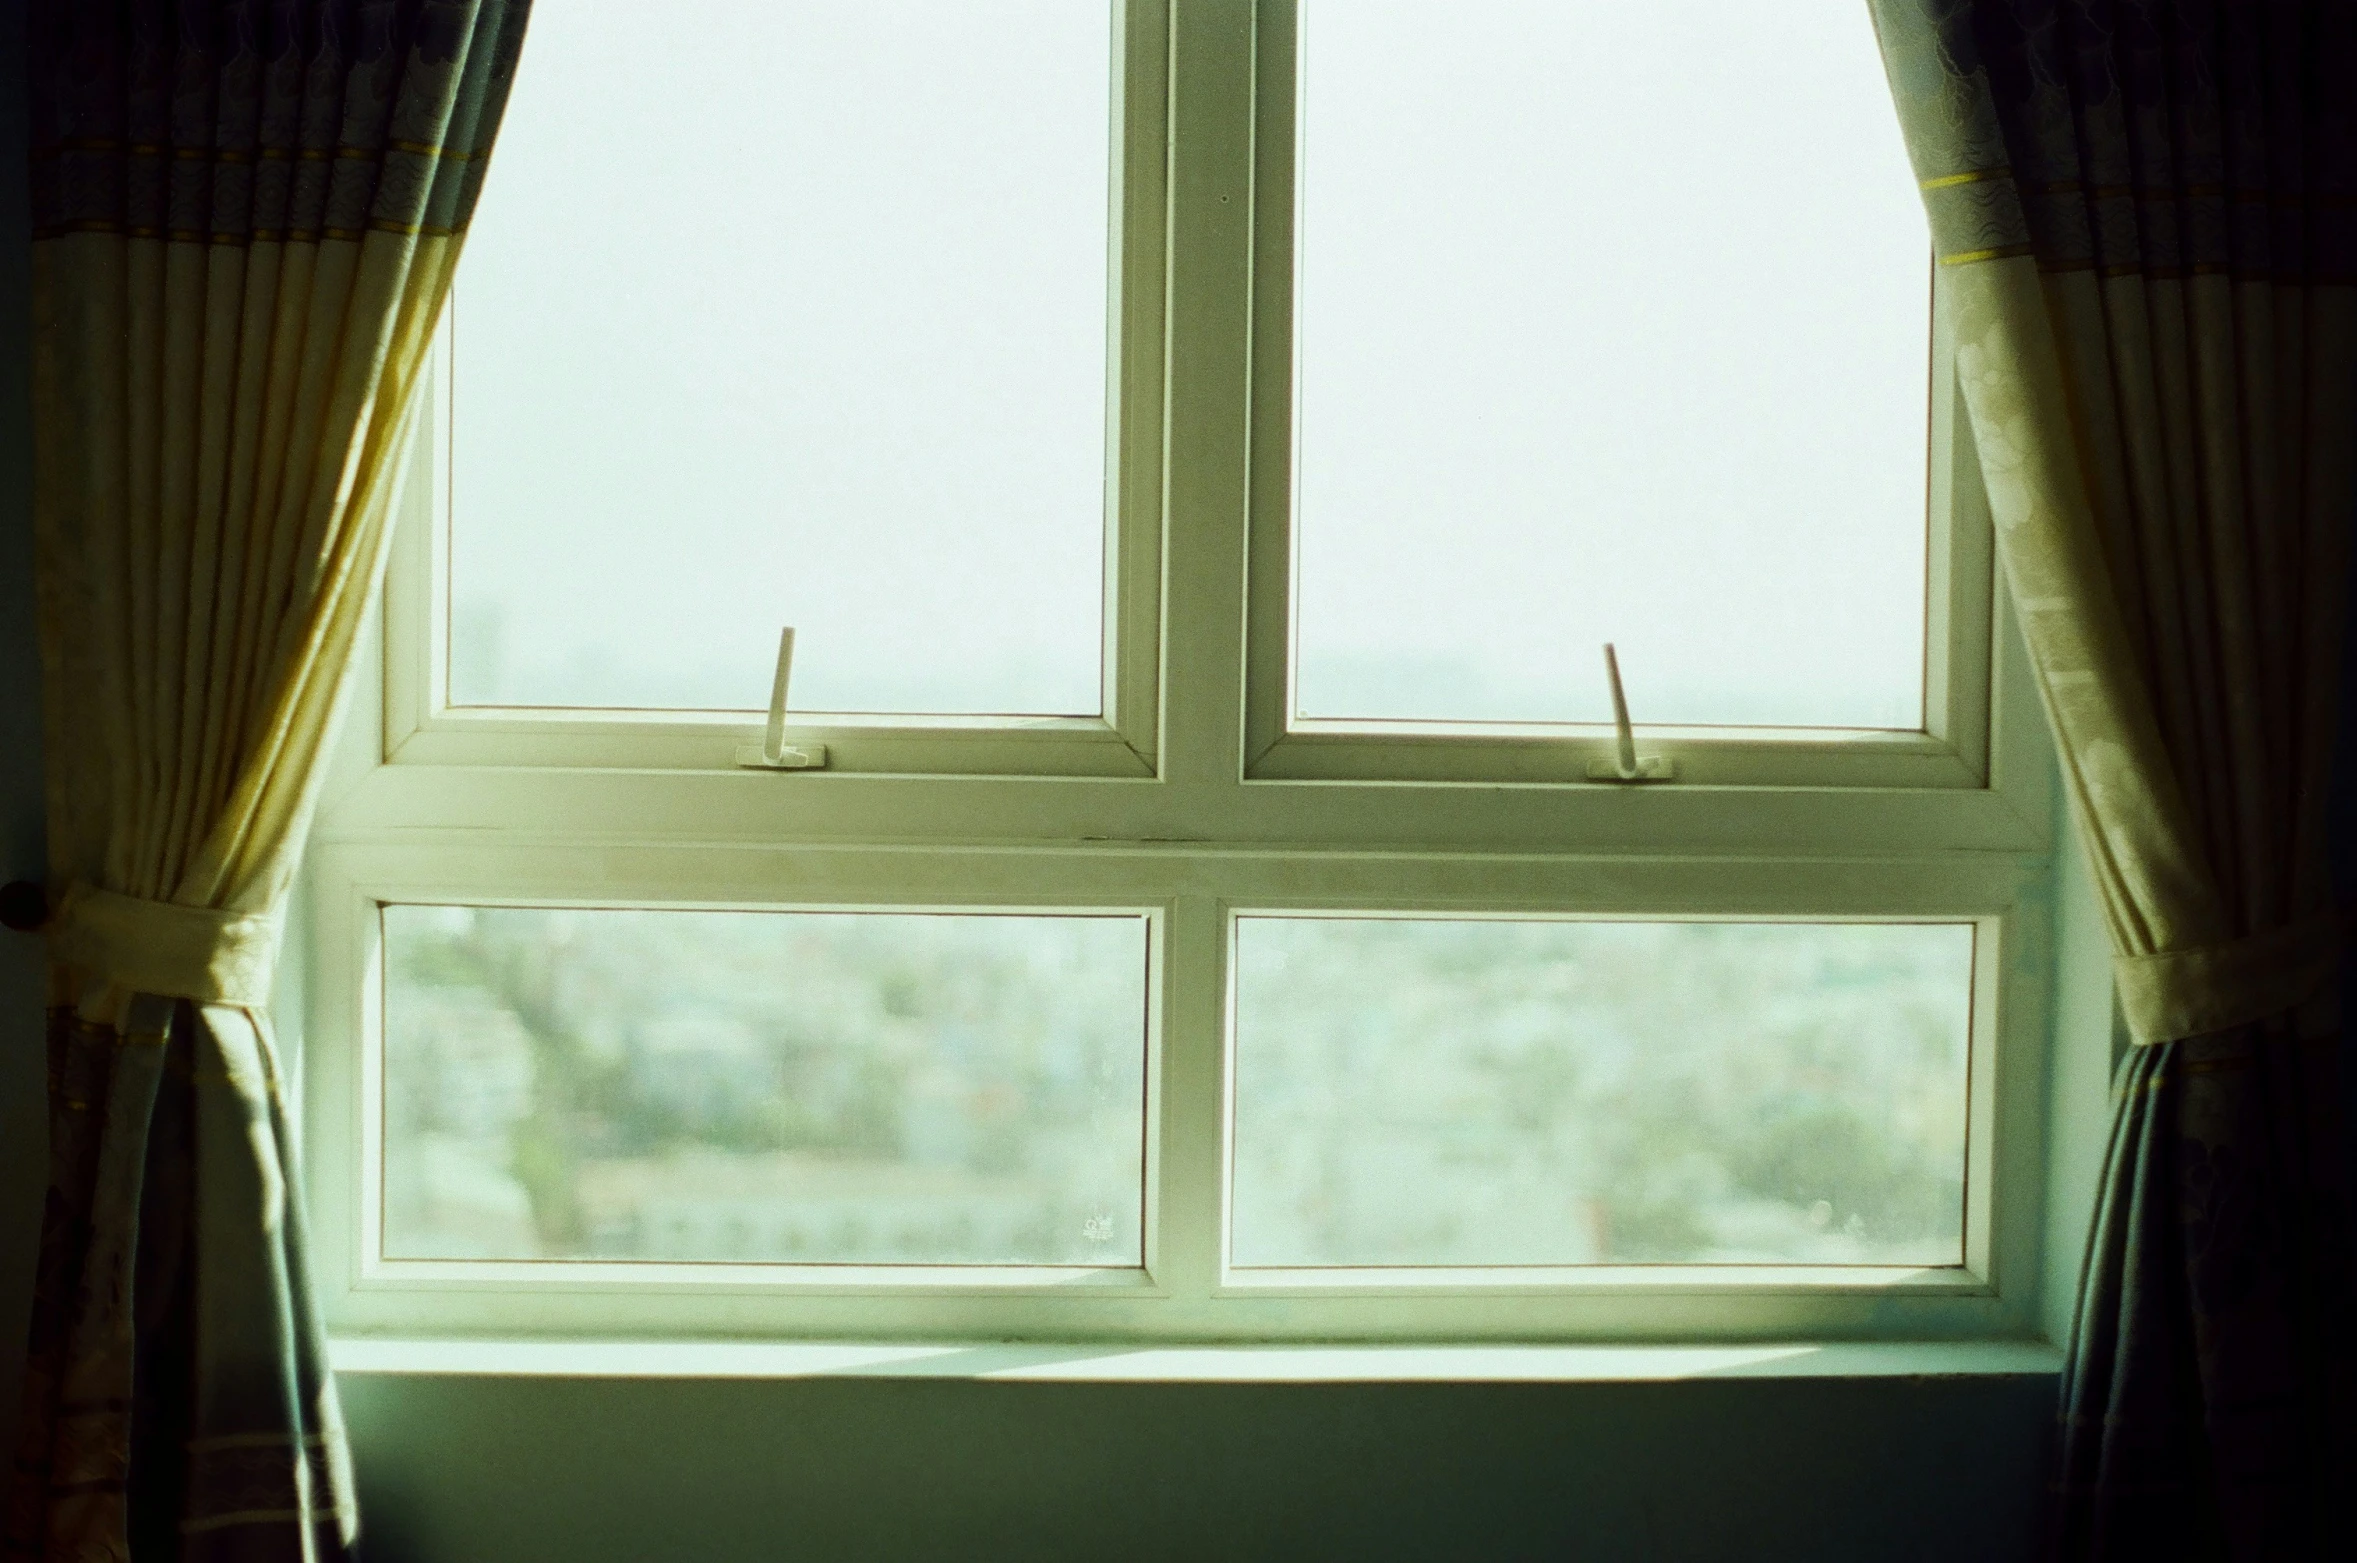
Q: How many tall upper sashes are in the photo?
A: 2